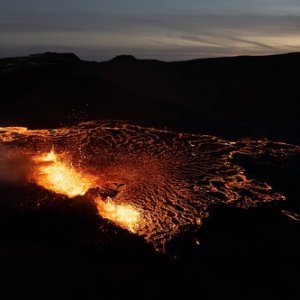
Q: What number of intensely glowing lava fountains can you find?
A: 2